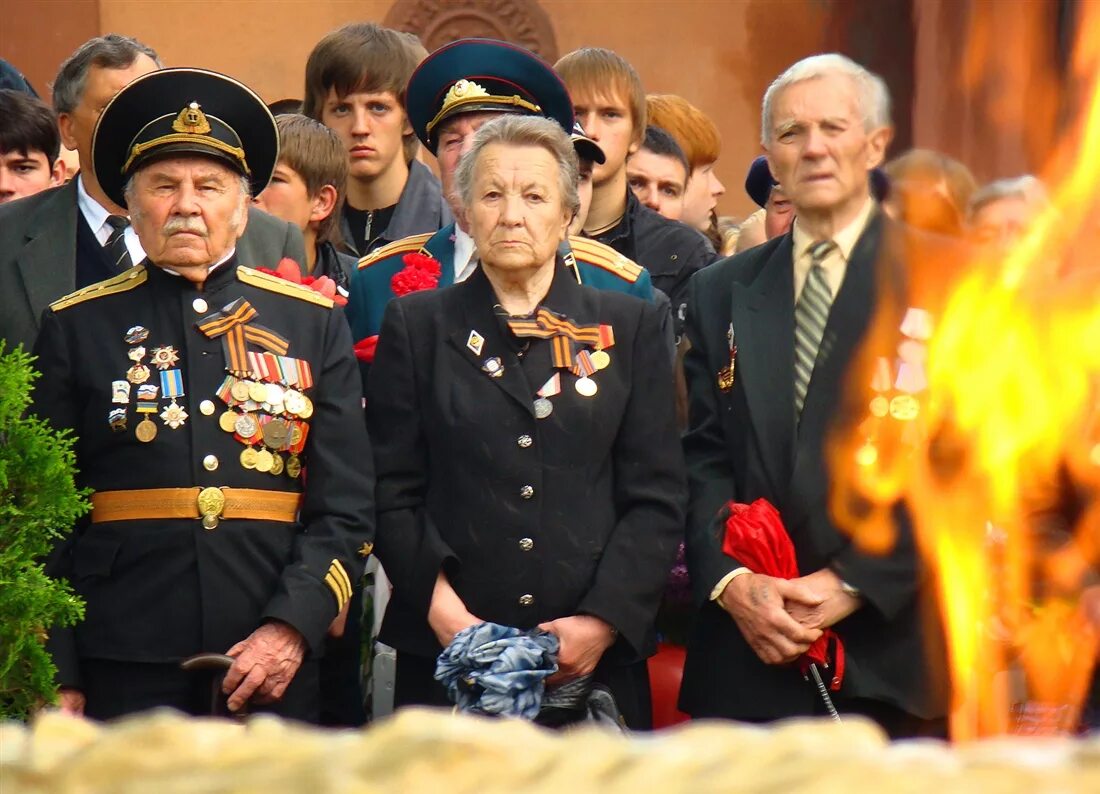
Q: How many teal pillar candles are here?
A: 0